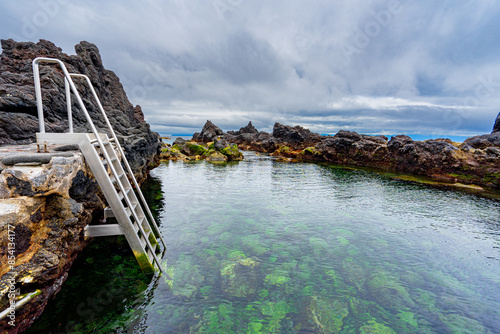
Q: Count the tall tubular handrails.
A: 2